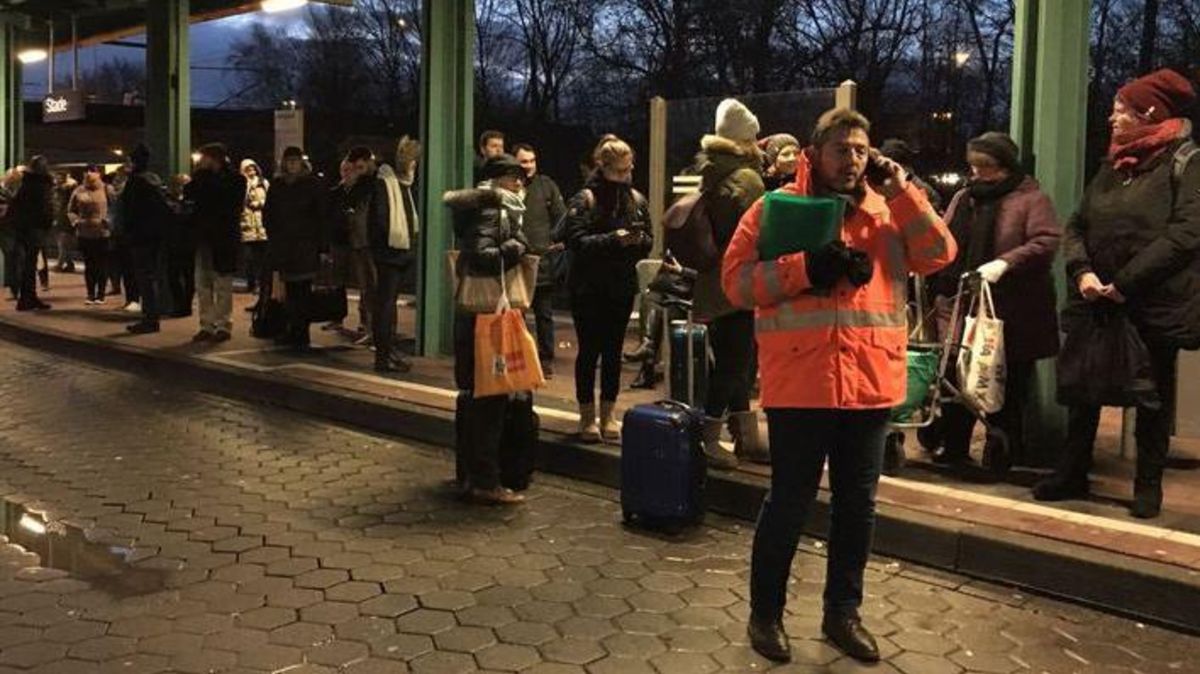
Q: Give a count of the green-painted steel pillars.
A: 4